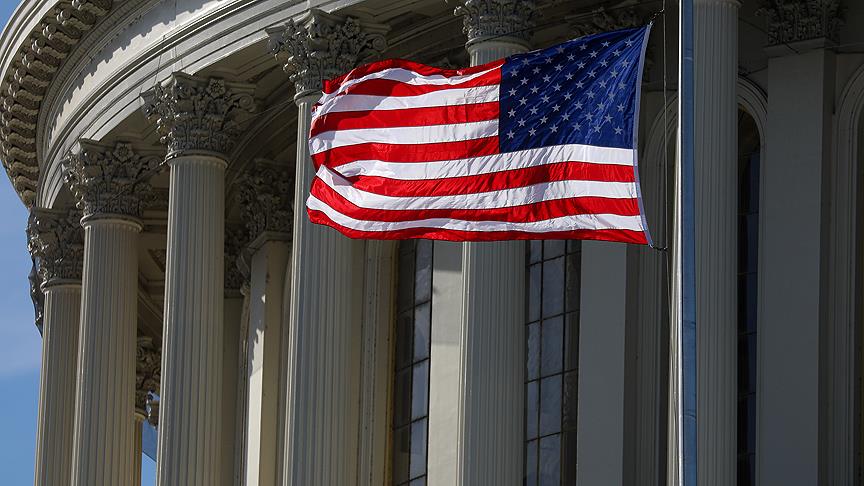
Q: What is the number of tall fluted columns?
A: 6